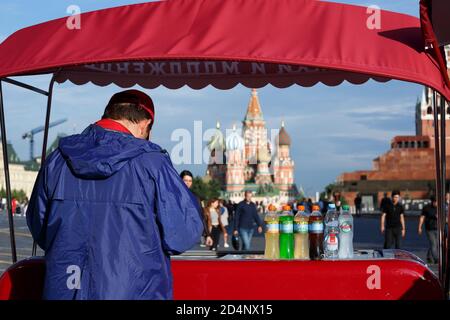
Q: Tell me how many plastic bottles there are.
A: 6